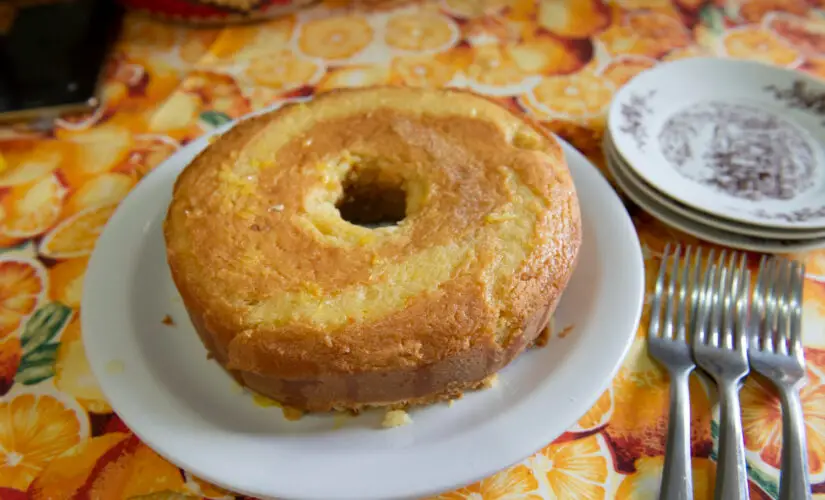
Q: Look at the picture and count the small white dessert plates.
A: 3